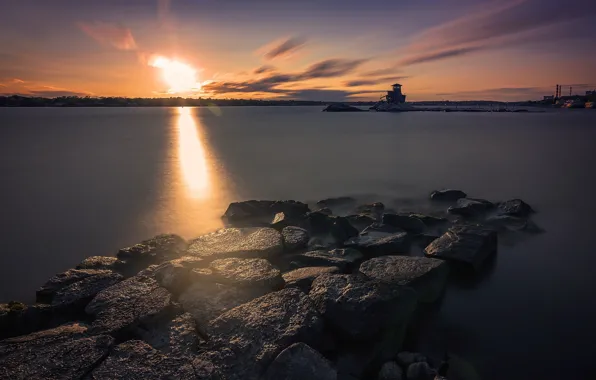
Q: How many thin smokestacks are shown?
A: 3